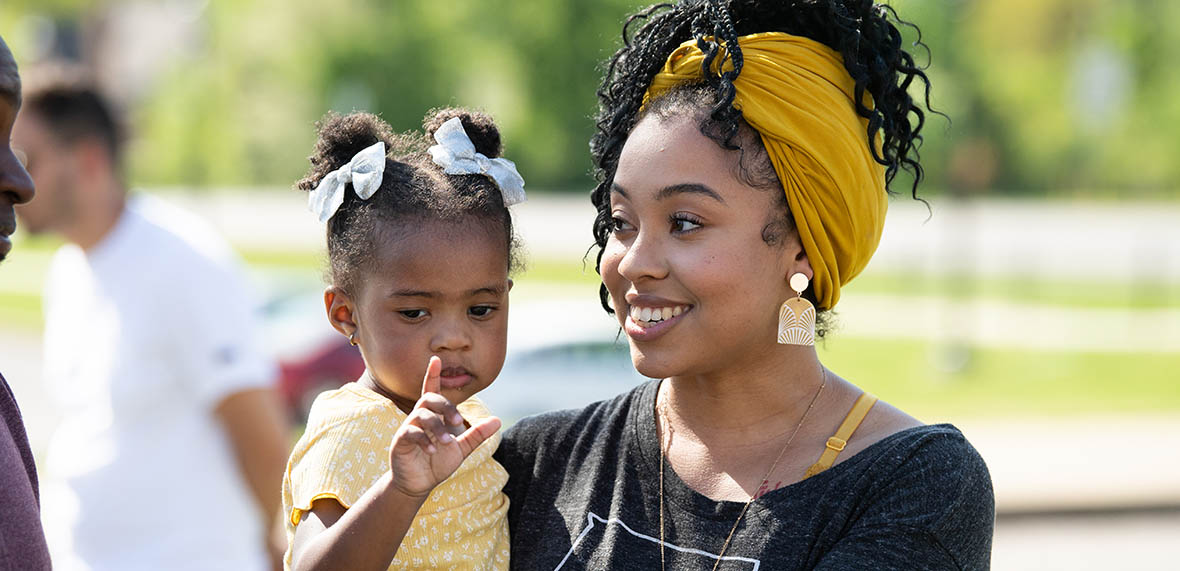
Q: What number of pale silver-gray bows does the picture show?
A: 2